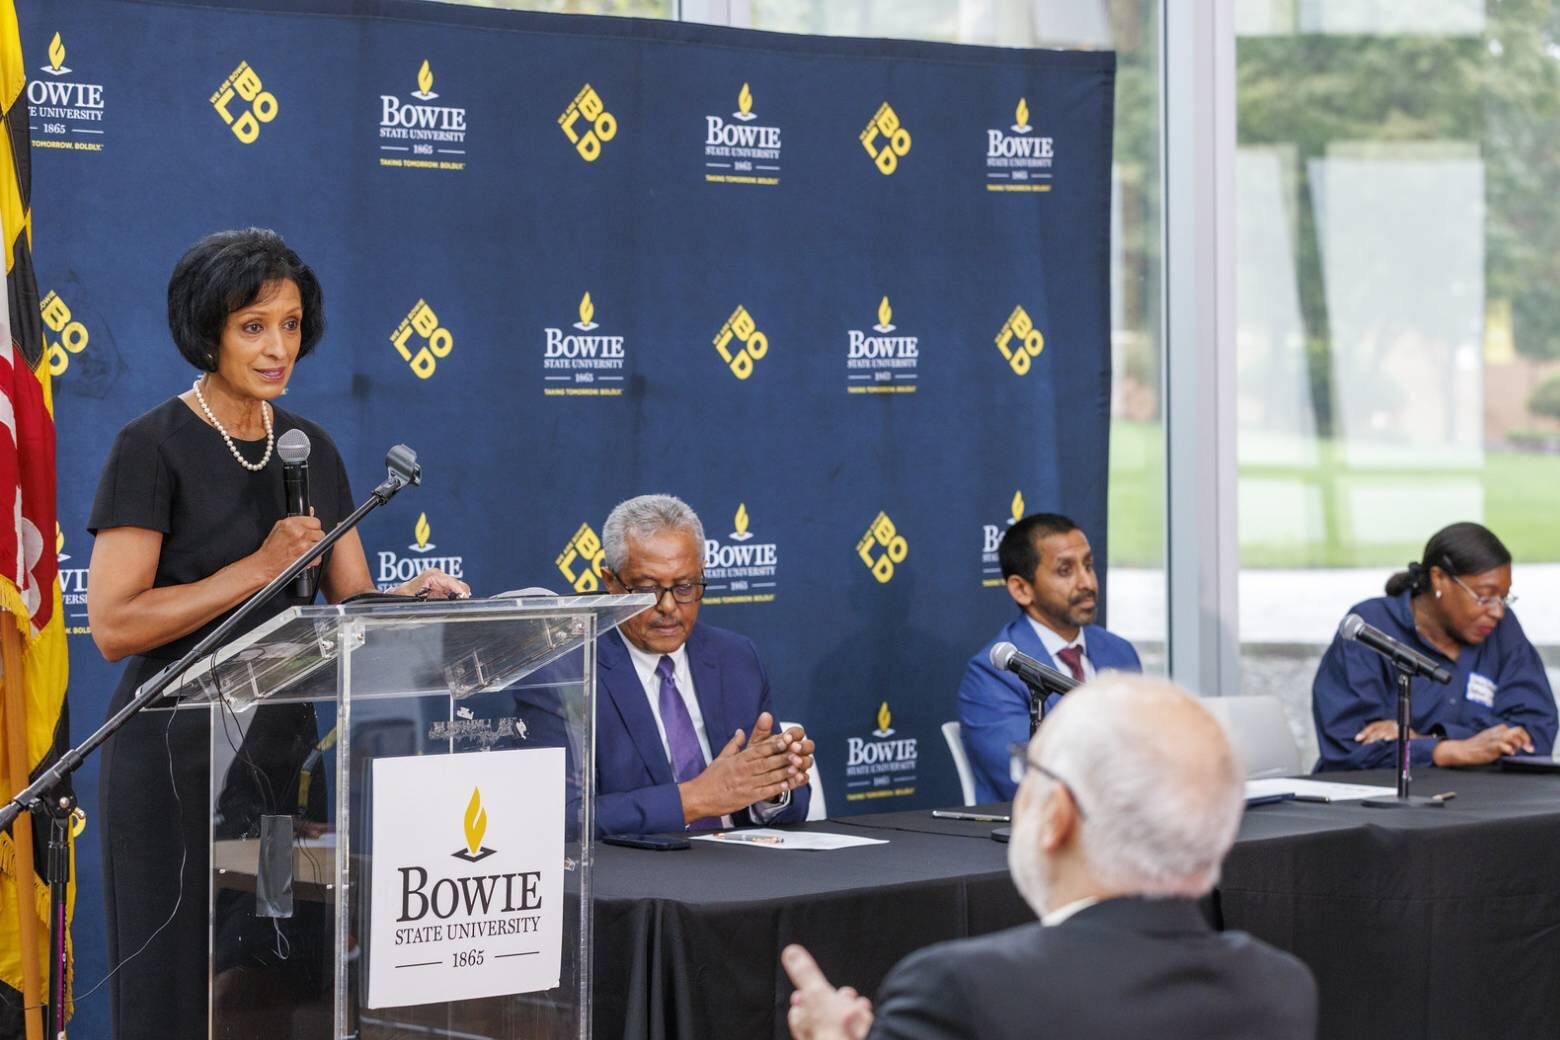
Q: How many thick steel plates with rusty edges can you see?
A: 0